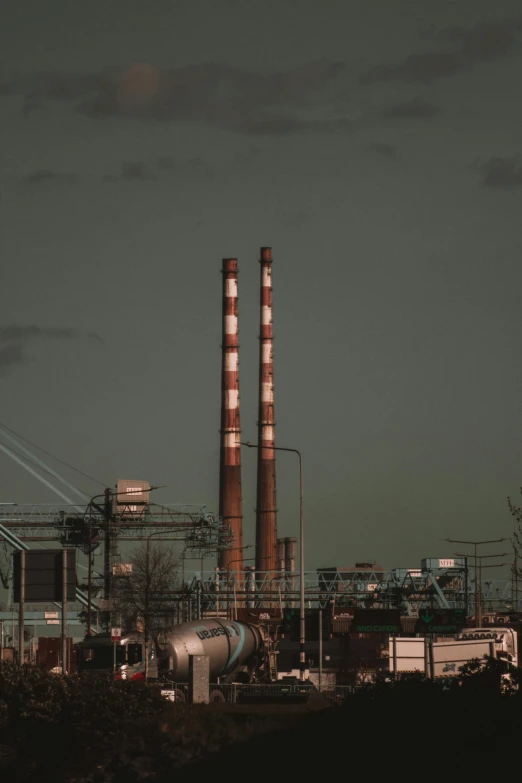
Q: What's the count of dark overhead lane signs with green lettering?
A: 2